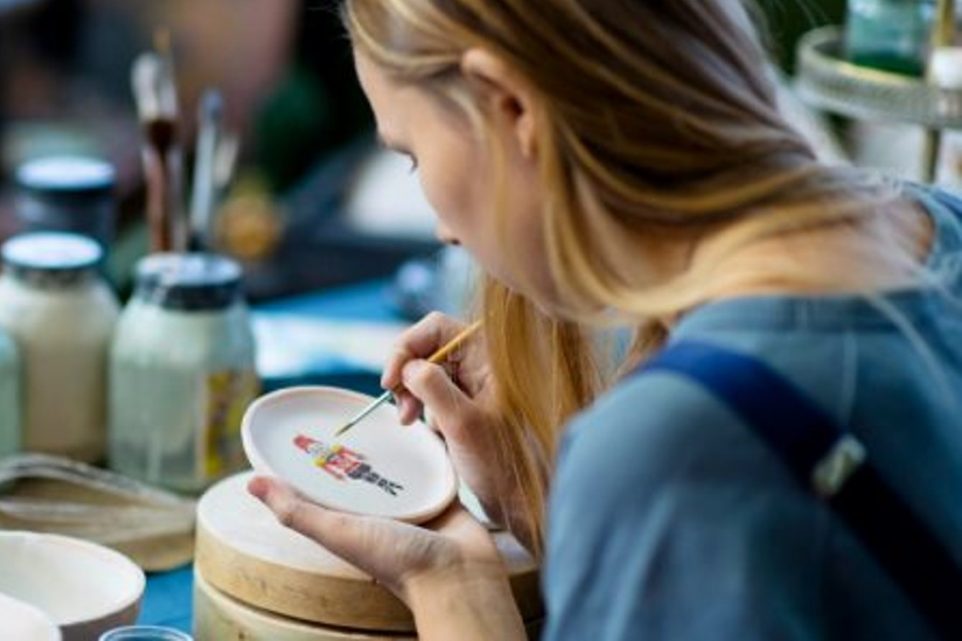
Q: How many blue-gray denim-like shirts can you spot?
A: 1